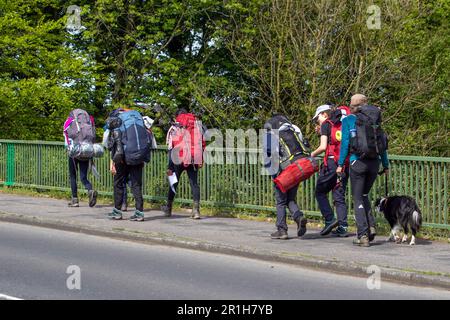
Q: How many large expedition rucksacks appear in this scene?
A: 6